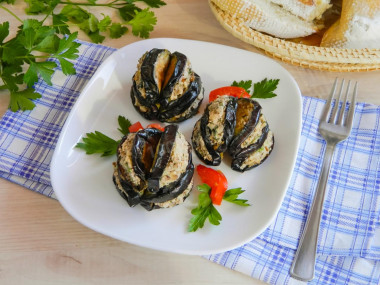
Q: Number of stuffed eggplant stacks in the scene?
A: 3